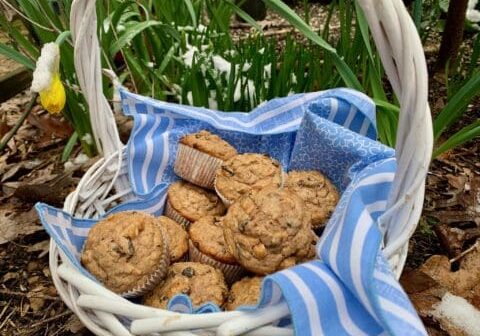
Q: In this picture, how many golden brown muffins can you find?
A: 10